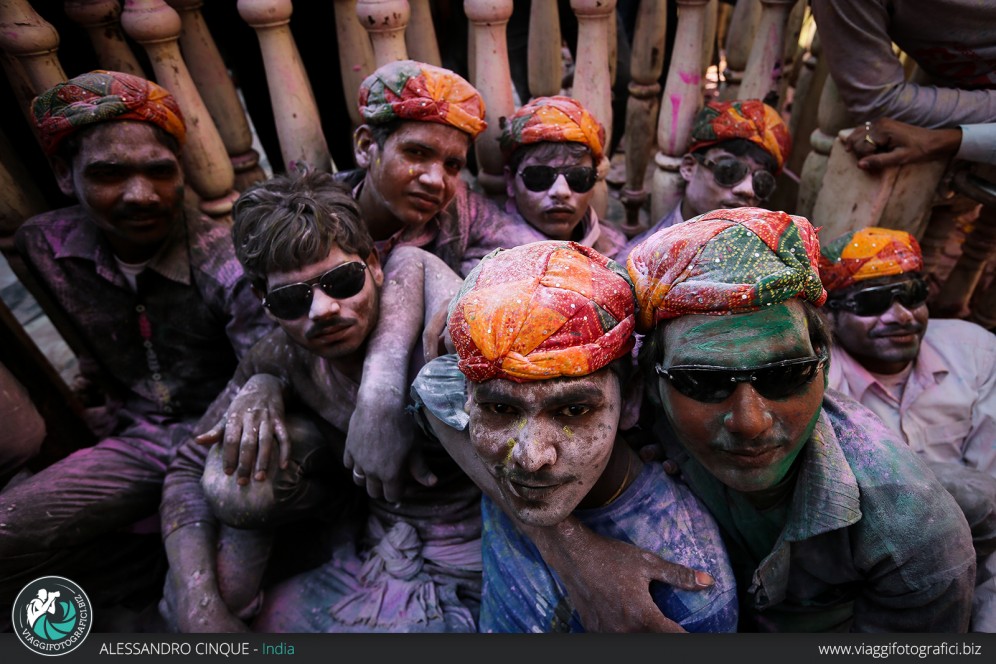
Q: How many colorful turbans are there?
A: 7